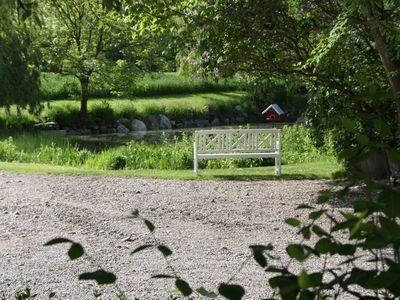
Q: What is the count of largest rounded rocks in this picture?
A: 2